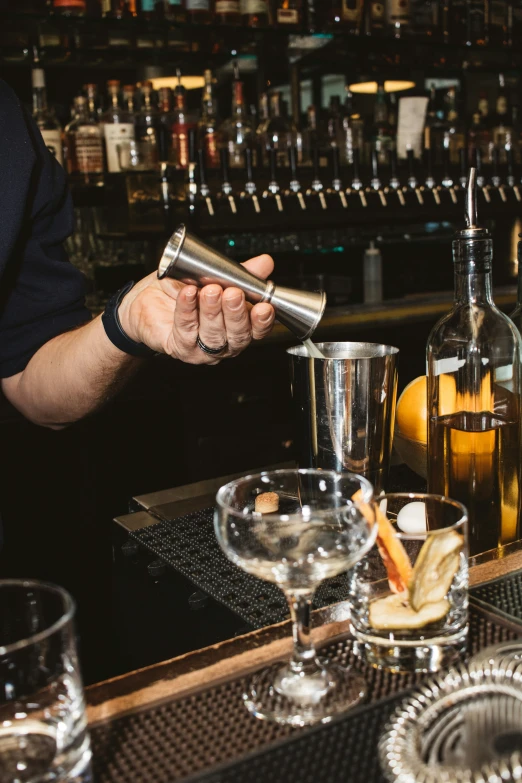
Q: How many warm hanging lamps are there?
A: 2